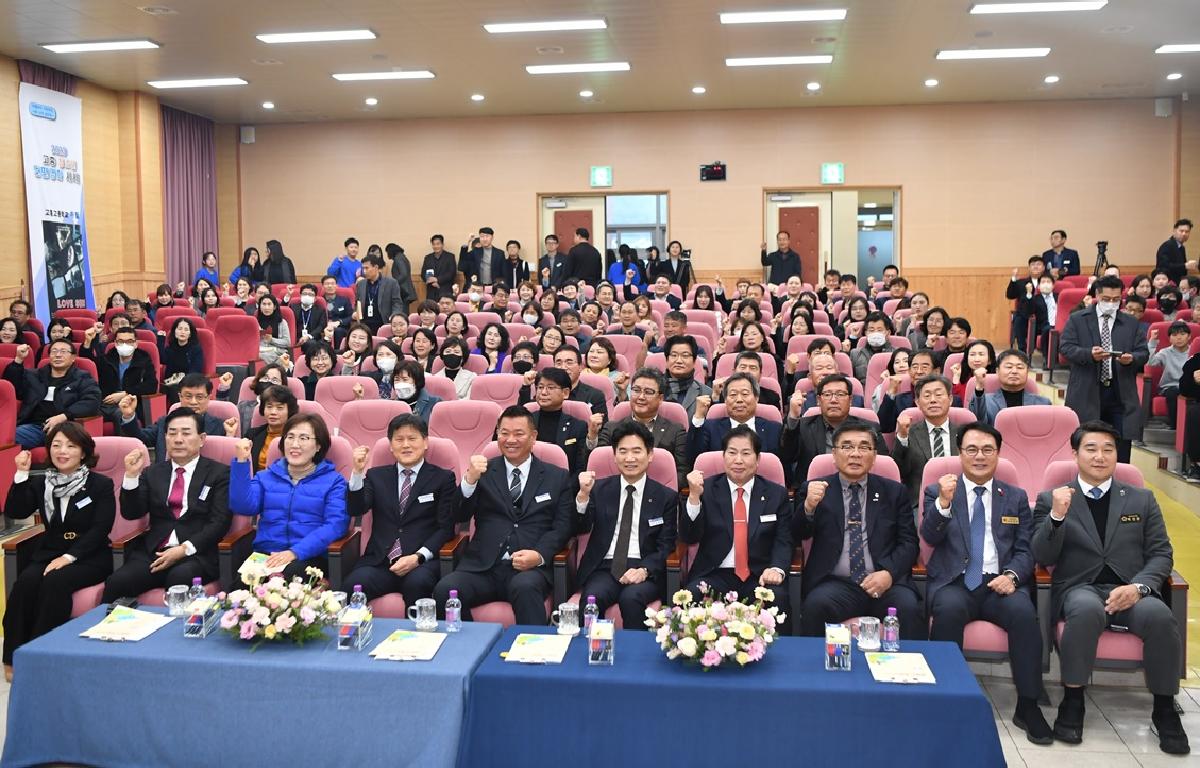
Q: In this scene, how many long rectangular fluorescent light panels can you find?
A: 11